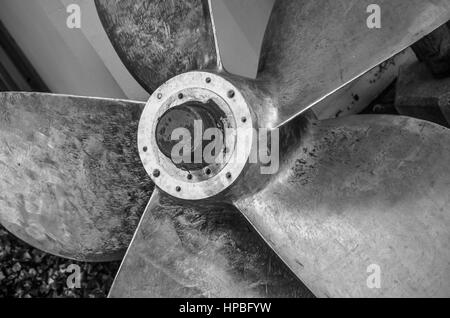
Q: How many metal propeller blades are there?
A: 5